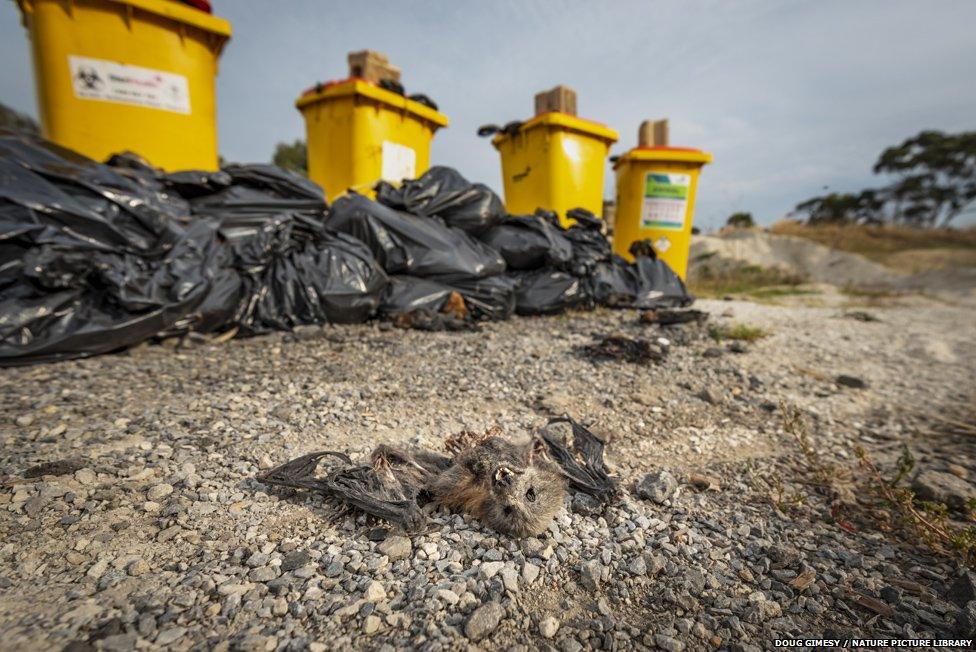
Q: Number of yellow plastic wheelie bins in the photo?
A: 4